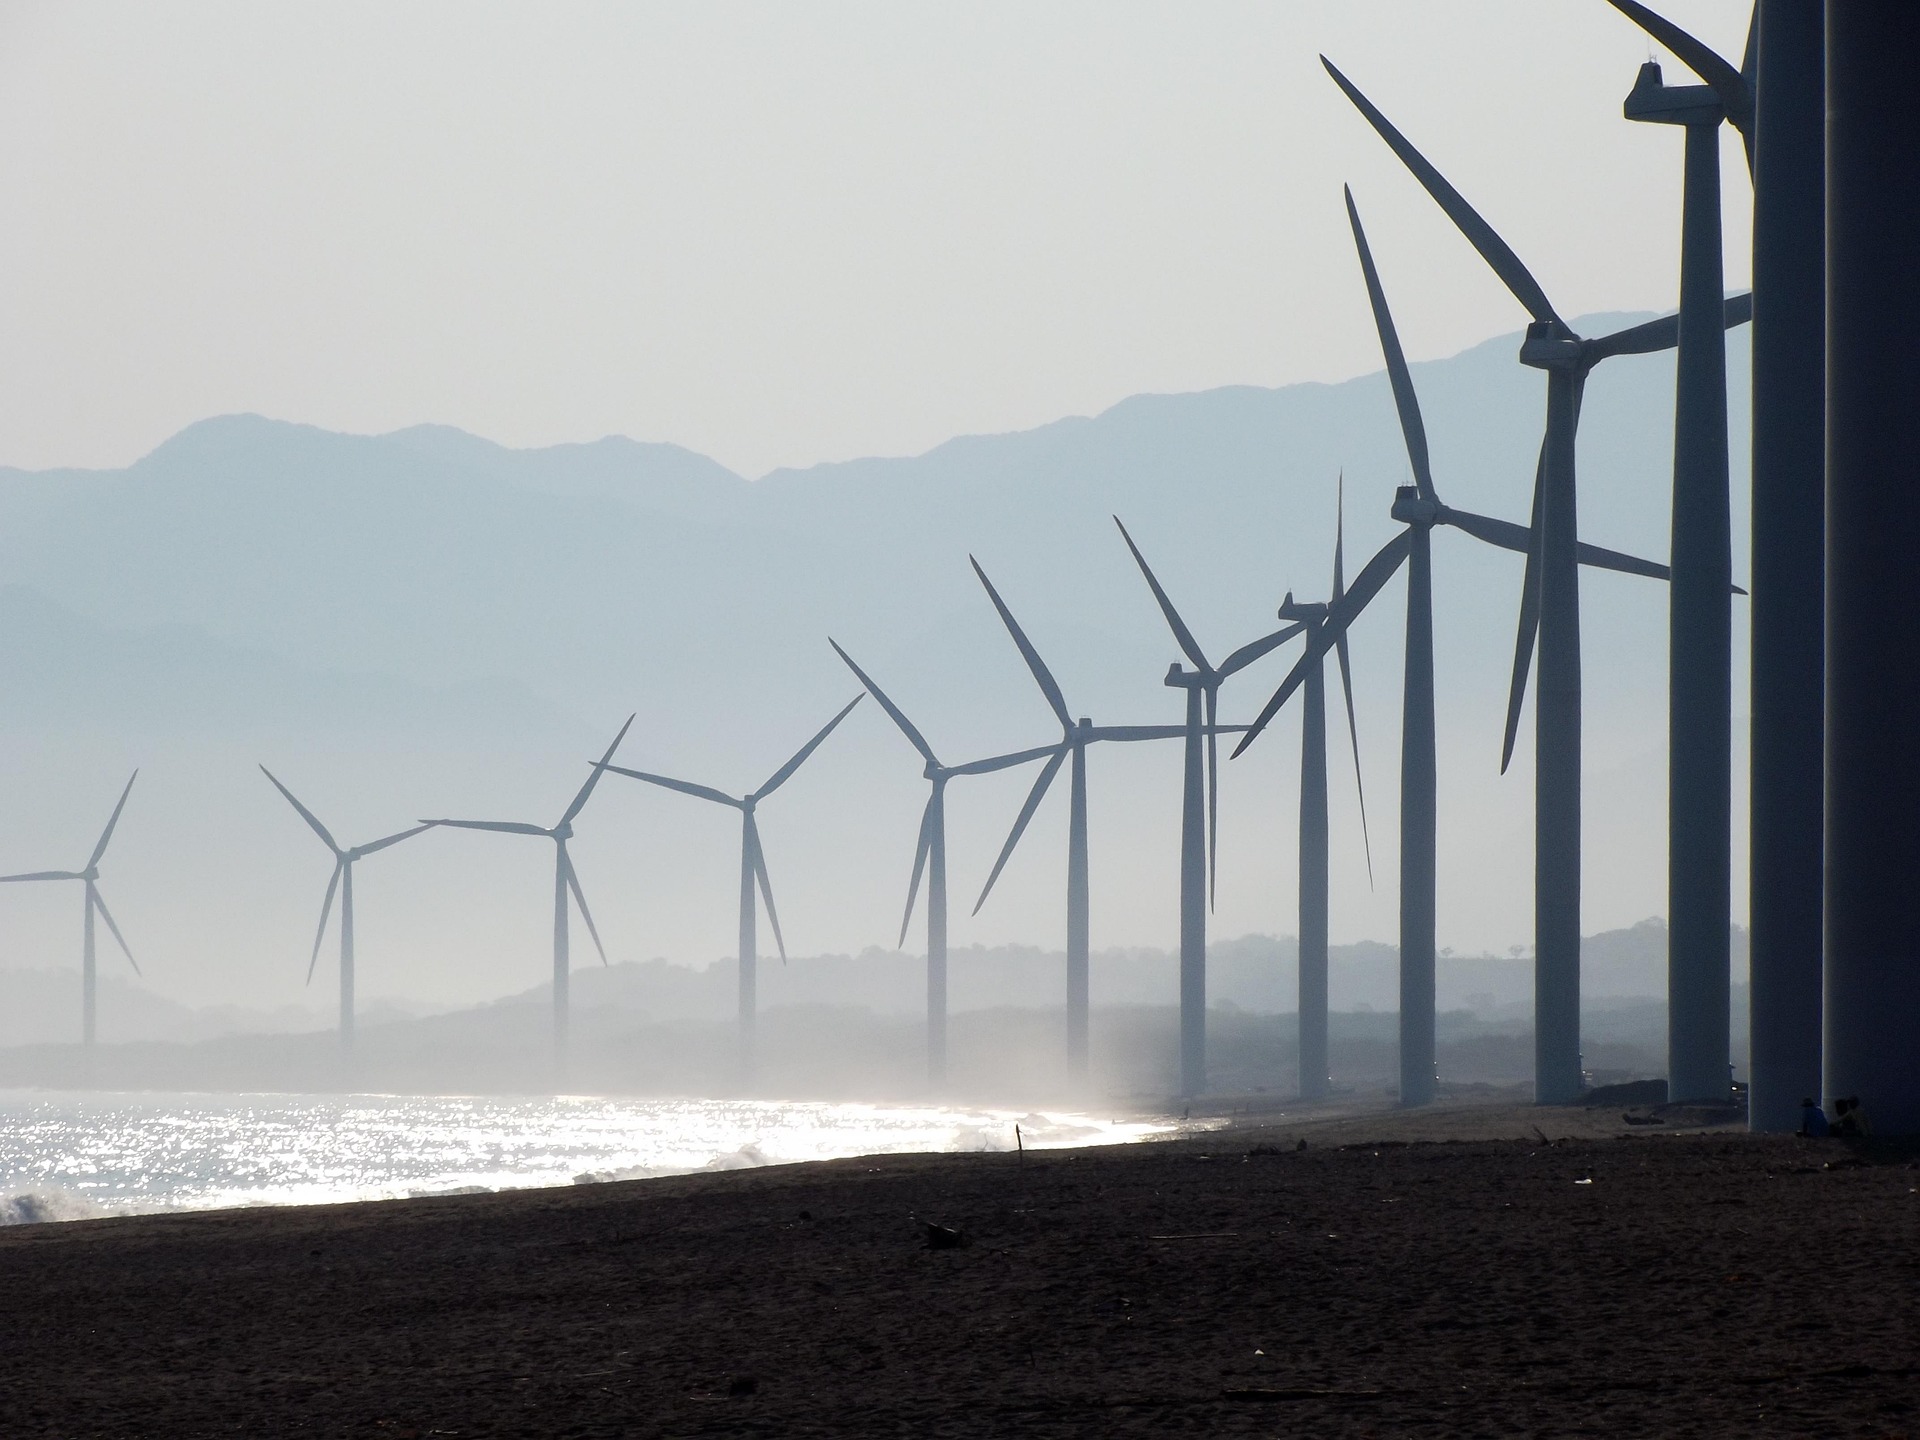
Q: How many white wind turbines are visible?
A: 13